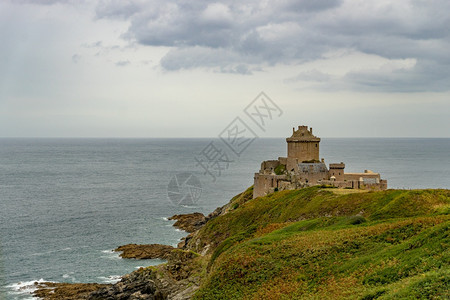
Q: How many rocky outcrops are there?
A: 3